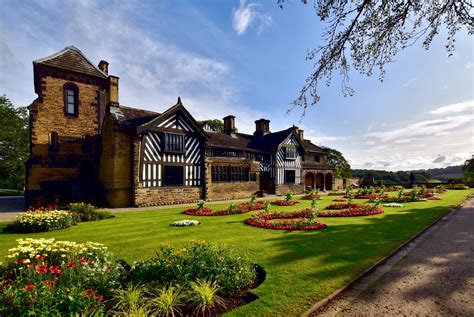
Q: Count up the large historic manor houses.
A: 1